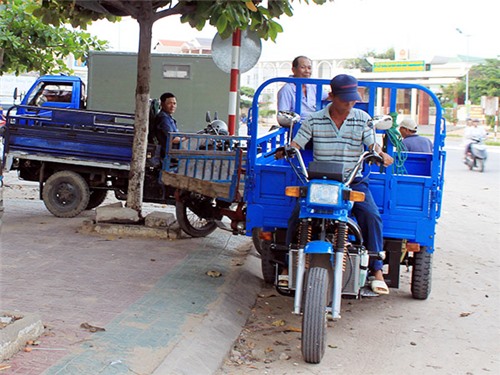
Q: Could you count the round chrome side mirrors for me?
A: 2